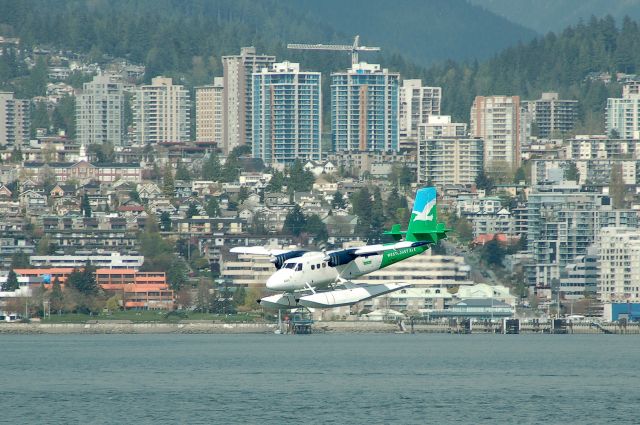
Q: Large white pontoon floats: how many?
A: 2